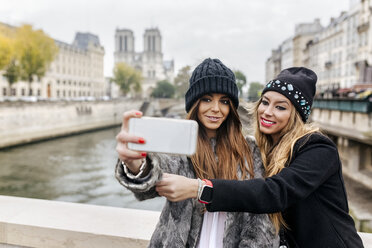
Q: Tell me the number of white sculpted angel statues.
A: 0